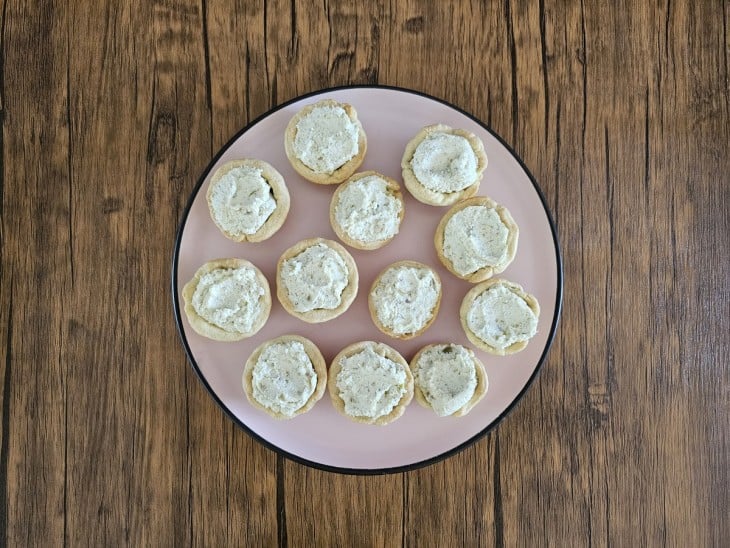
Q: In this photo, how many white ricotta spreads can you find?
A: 12